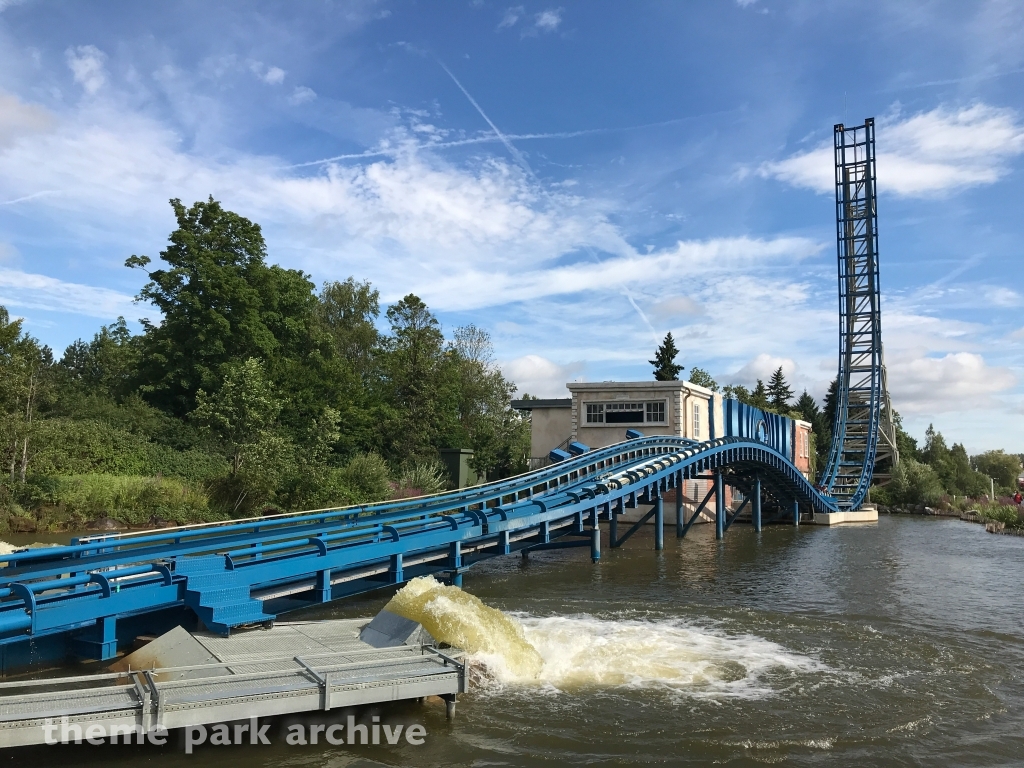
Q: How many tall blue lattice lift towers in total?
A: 1